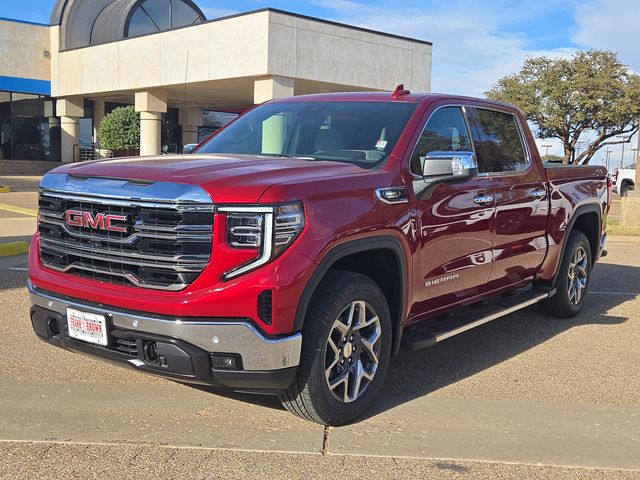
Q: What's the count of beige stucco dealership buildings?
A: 1